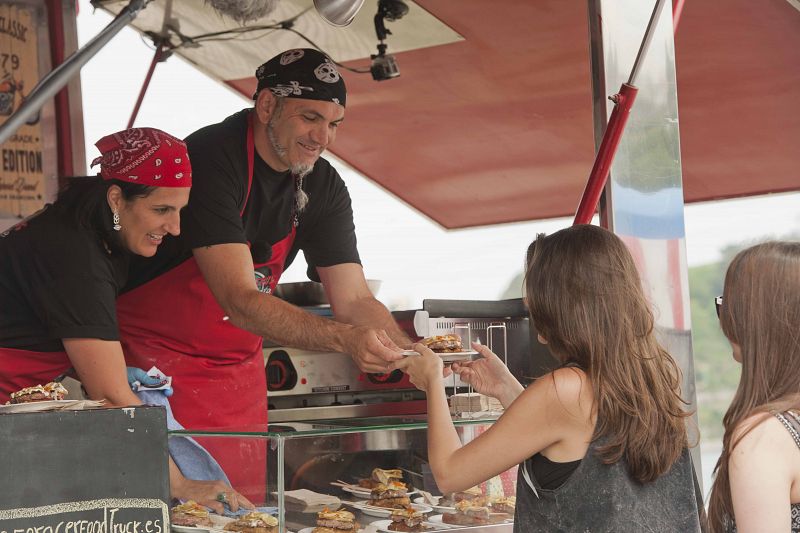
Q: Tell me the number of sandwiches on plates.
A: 11